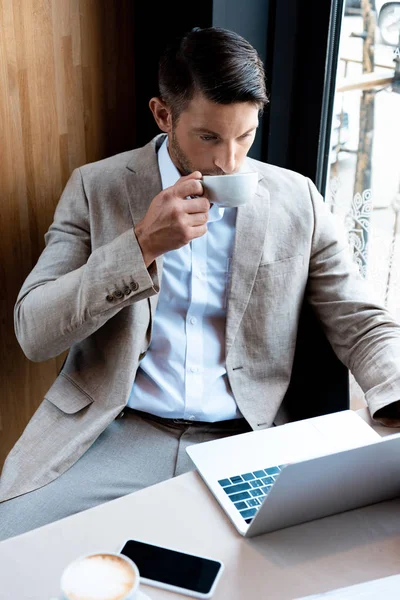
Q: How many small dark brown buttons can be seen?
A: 4